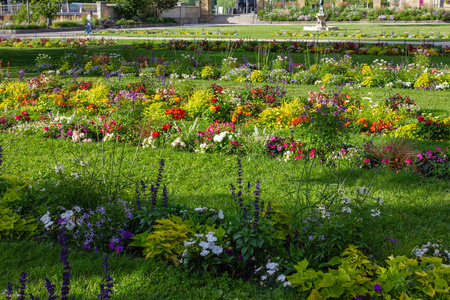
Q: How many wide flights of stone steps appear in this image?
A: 1